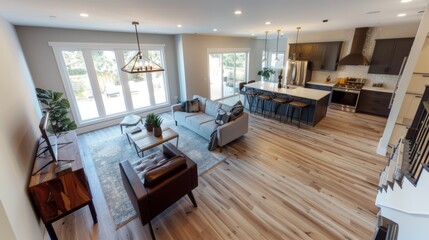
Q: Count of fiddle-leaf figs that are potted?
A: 1